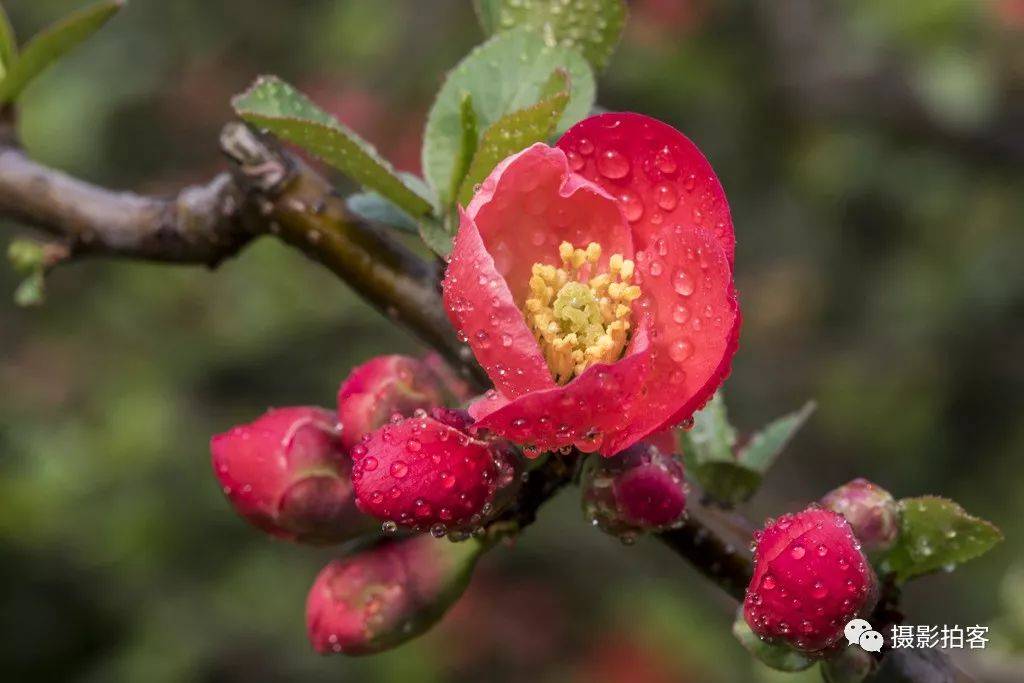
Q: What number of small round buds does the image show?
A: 7